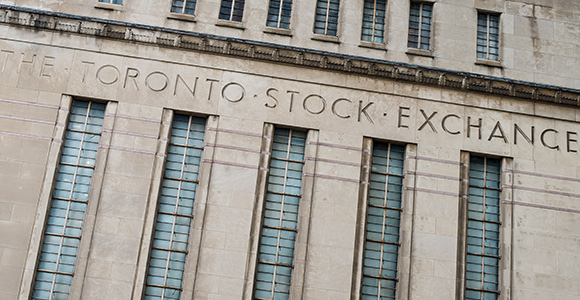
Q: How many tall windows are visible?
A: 5